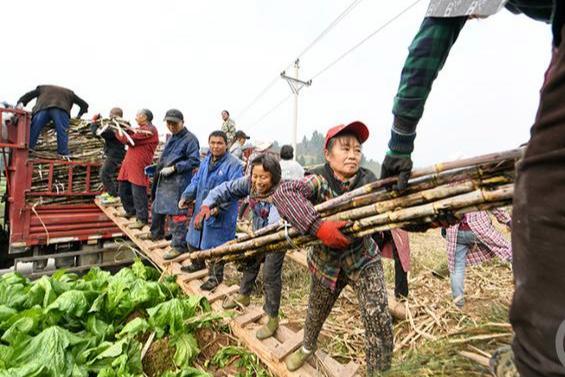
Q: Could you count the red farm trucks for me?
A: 1